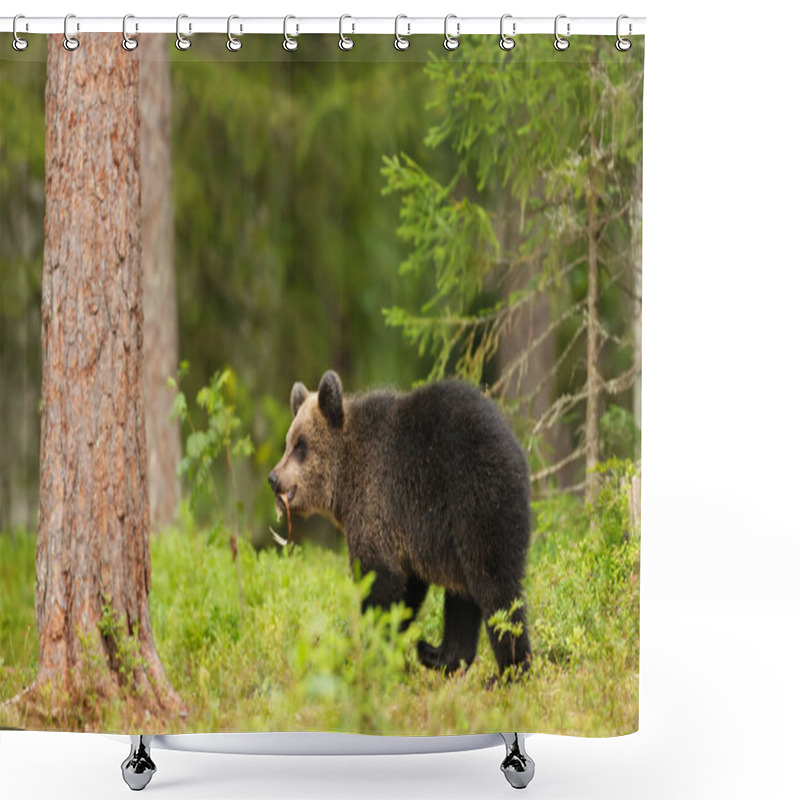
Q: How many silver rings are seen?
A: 12